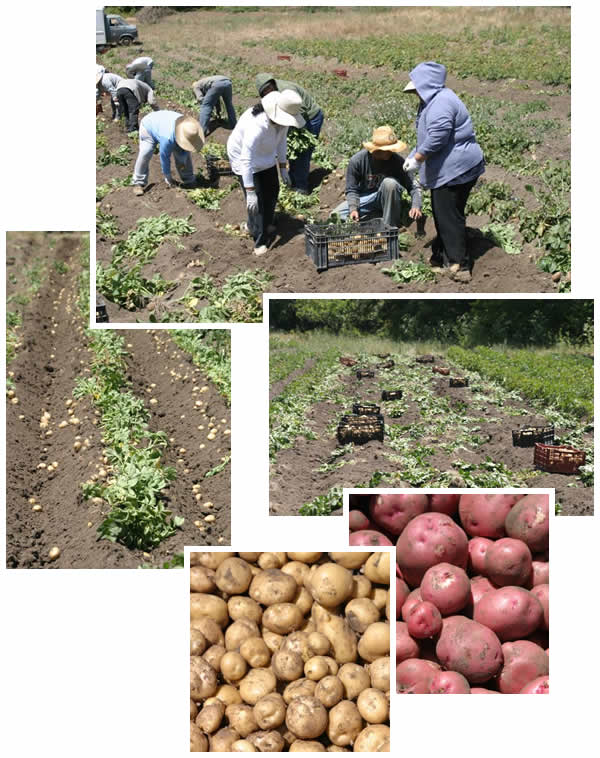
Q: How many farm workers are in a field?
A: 9